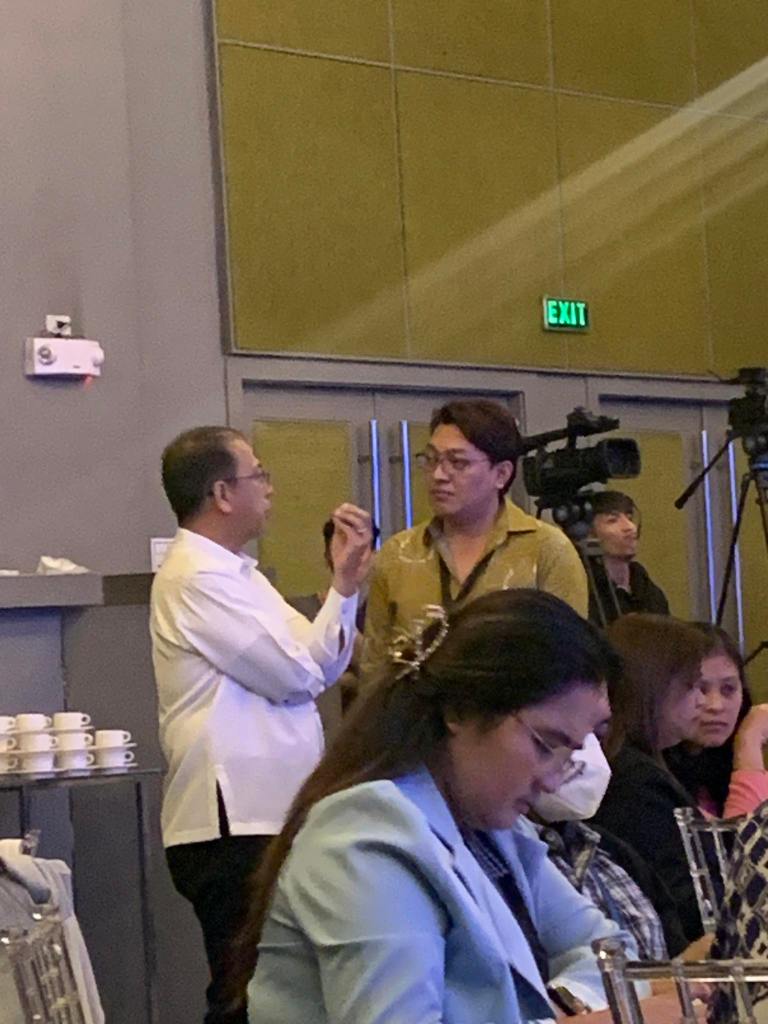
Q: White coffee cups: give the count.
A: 11